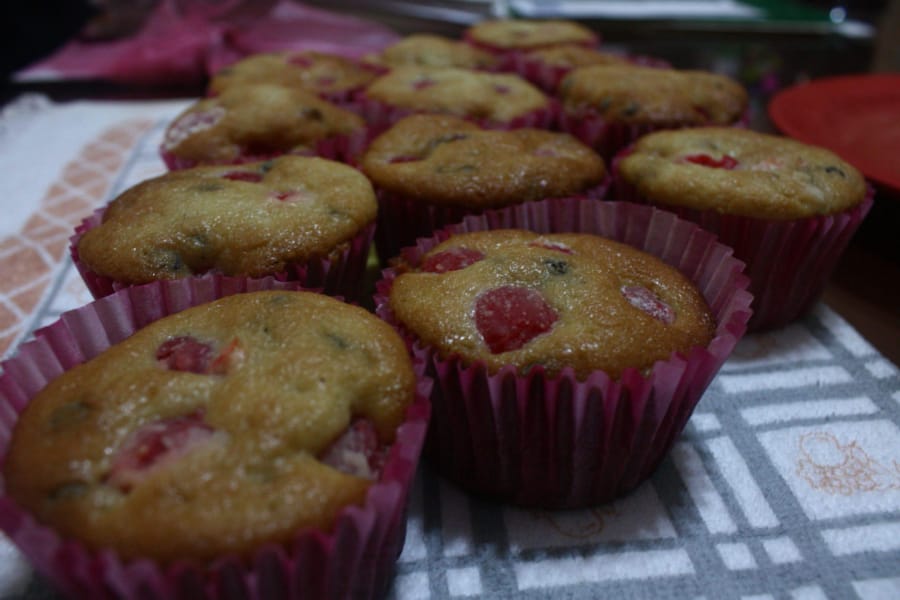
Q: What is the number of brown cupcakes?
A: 12